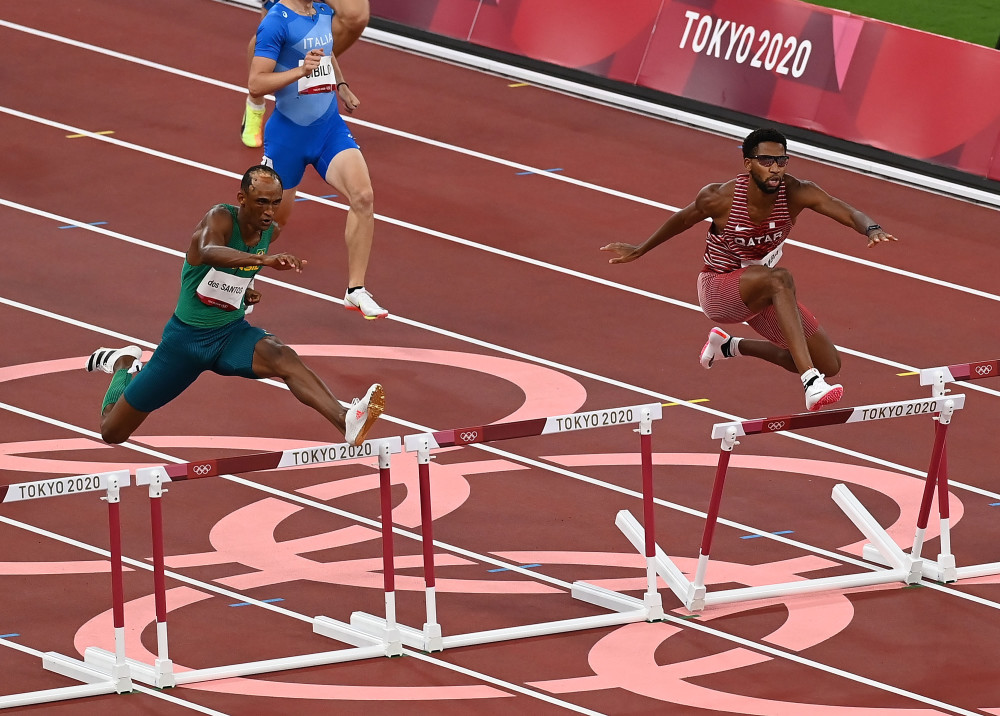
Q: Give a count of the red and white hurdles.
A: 5